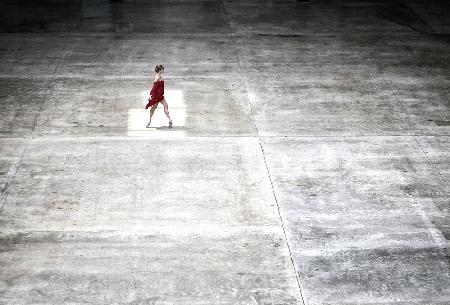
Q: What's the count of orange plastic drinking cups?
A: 0